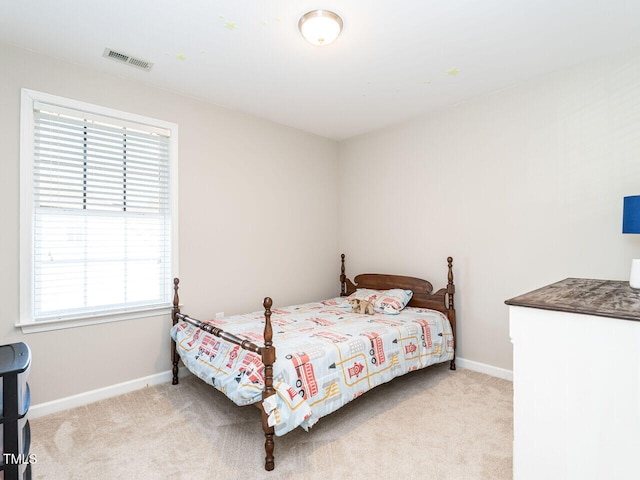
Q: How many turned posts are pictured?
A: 4